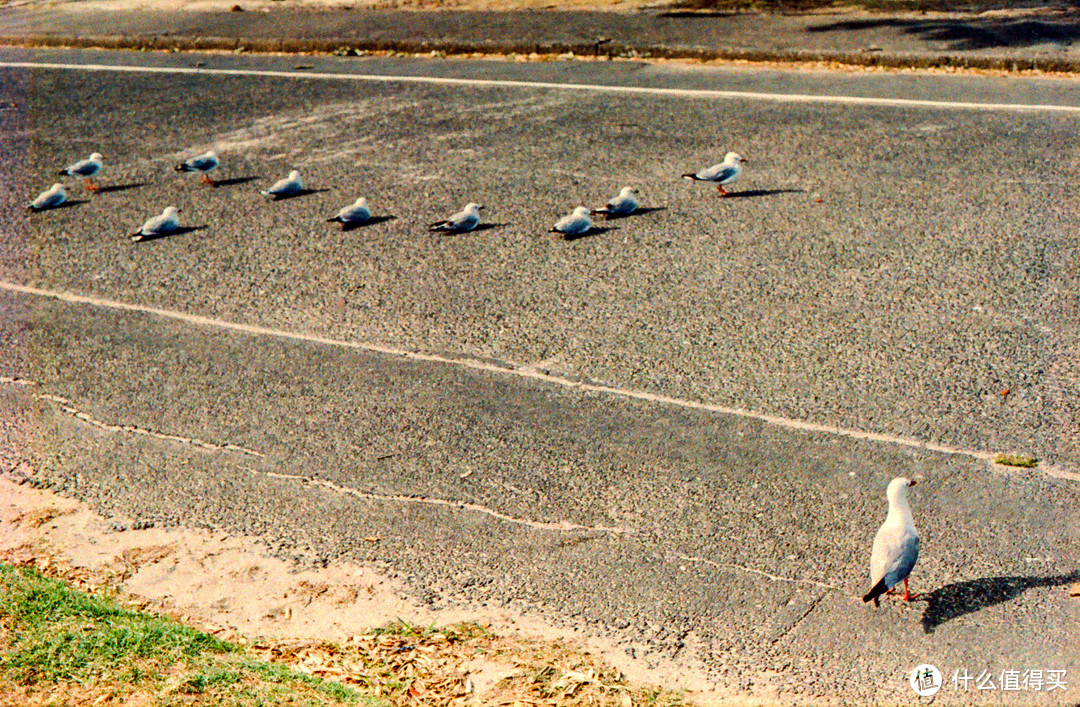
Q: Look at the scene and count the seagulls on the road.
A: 11